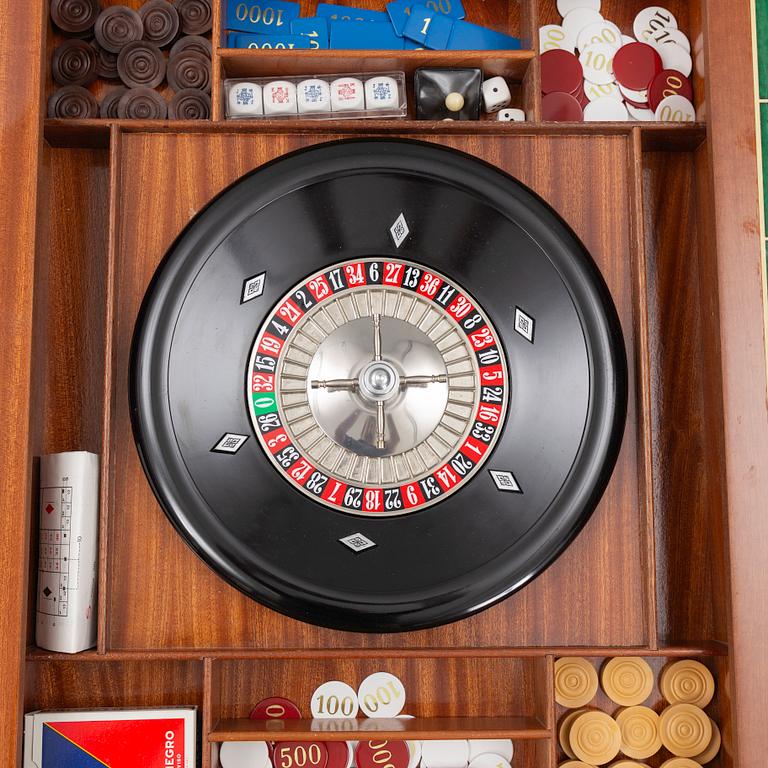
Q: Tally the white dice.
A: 7